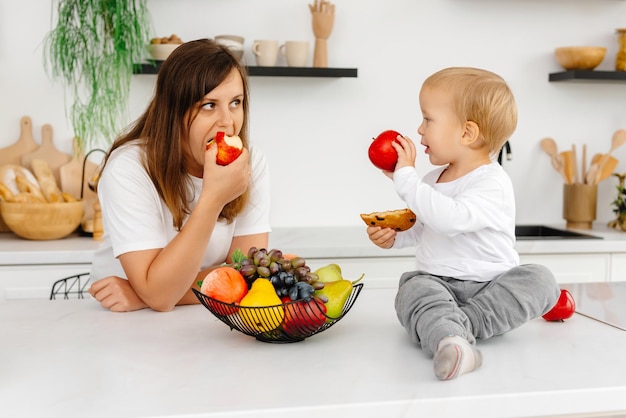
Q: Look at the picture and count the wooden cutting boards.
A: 3